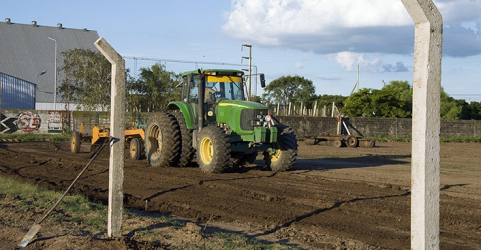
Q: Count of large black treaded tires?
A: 4